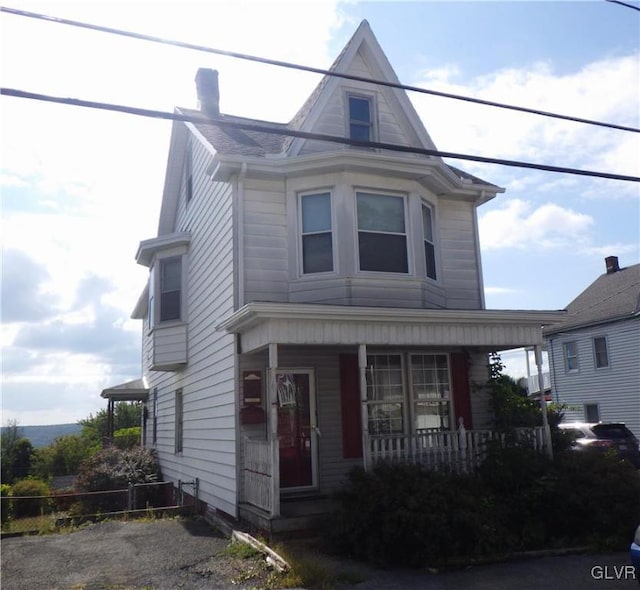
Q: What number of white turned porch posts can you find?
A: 3